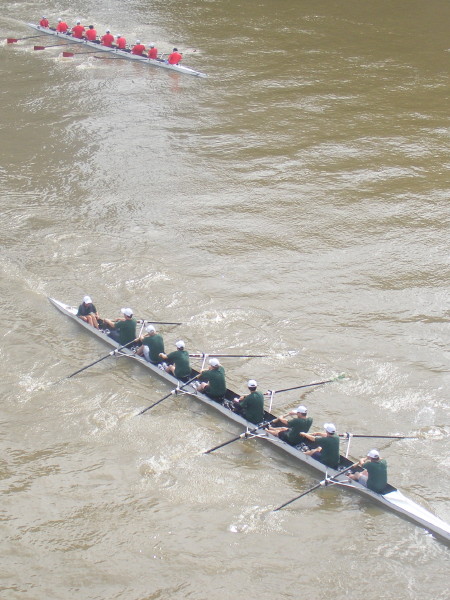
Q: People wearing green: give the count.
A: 9